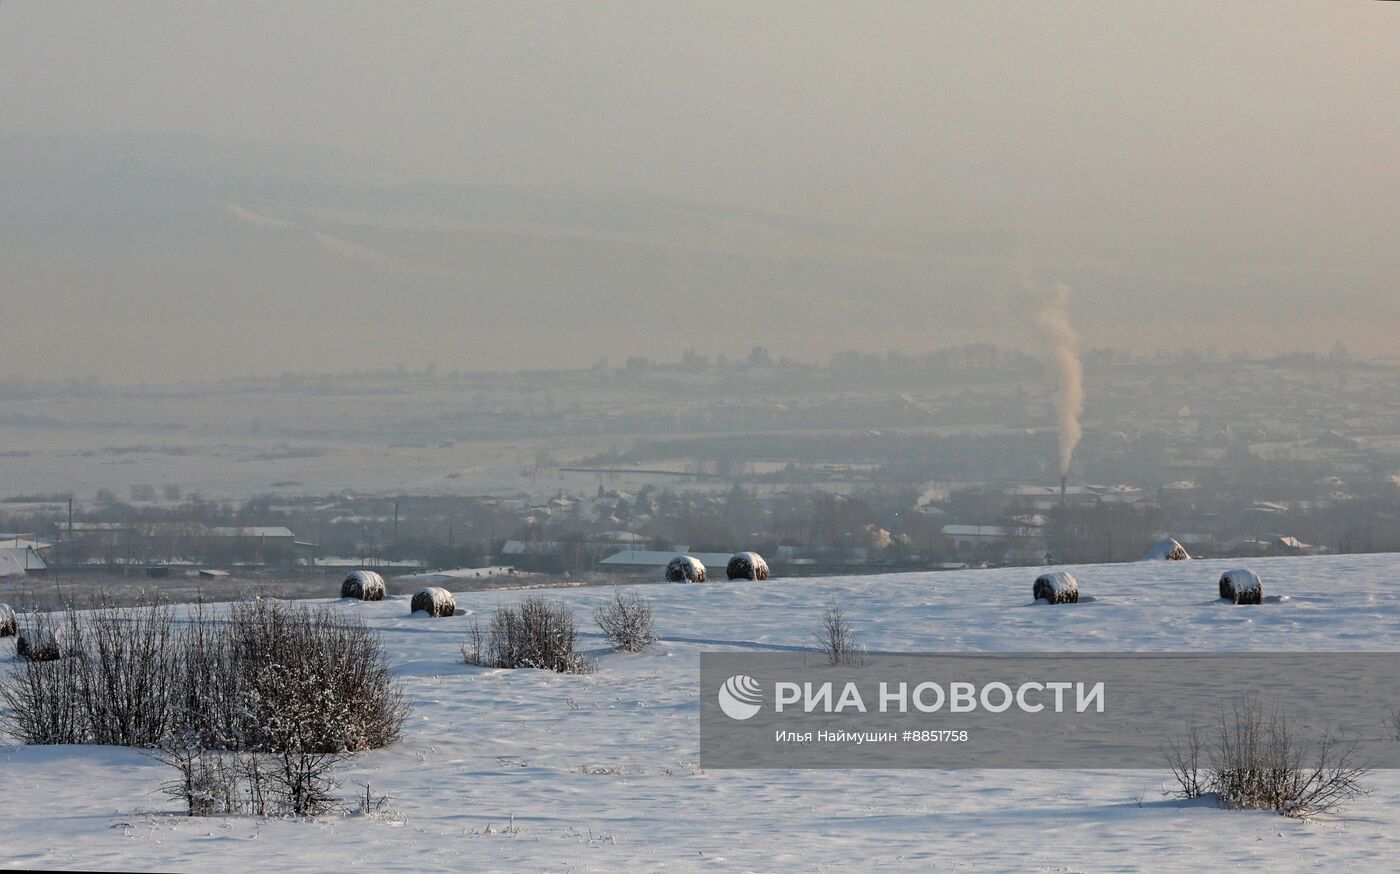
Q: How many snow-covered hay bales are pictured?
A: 9